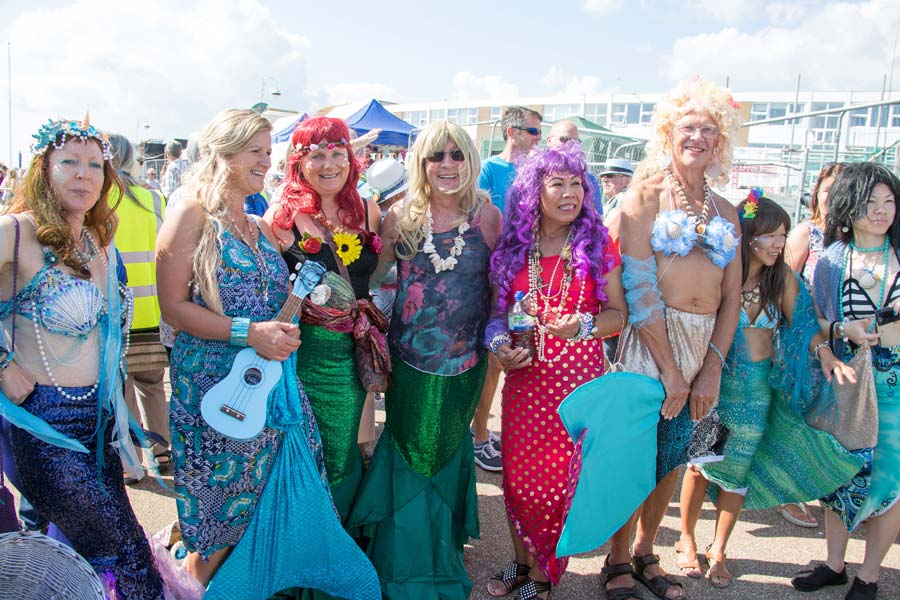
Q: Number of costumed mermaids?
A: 8